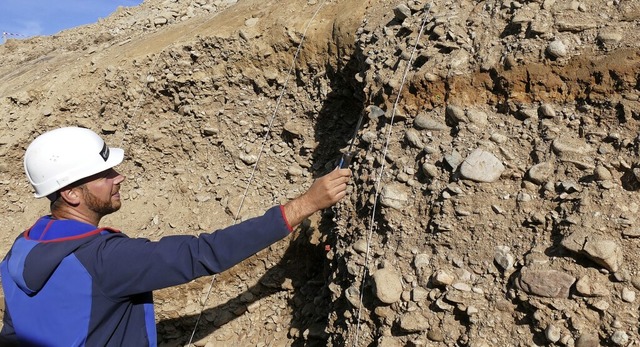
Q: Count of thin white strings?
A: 2